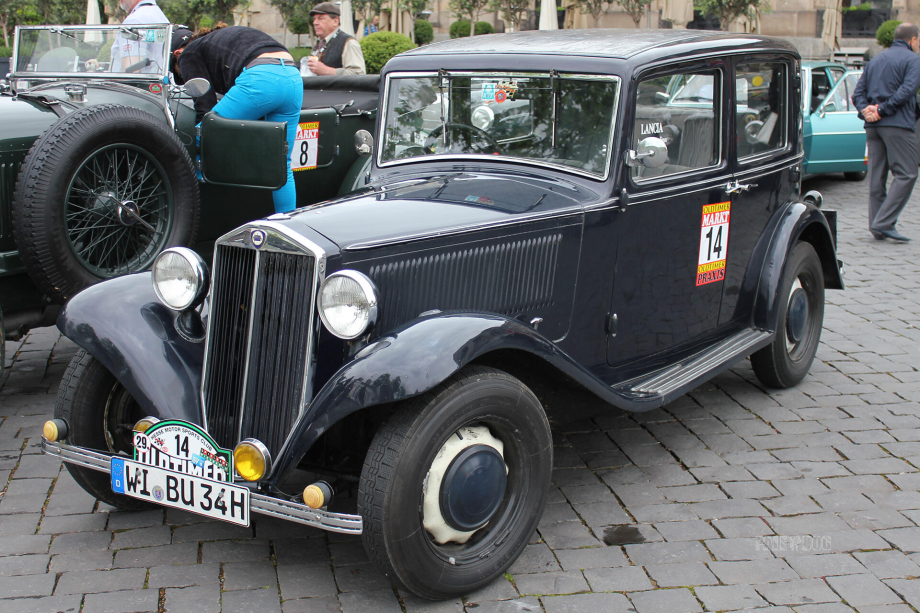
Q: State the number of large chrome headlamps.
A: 2